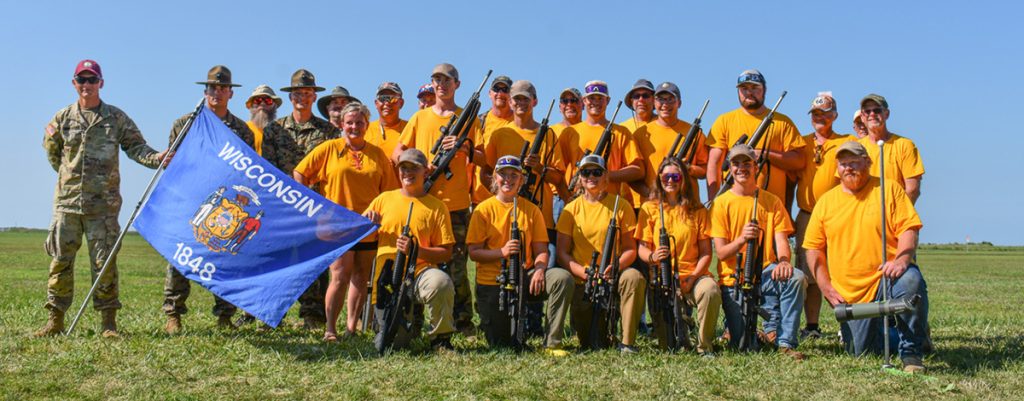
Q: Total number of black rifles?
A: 10